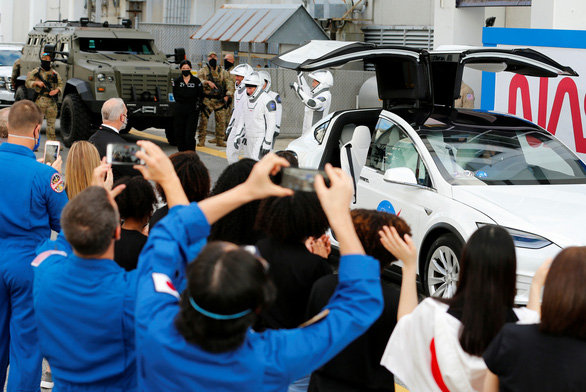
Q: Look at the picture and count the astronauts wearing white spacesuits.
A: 4